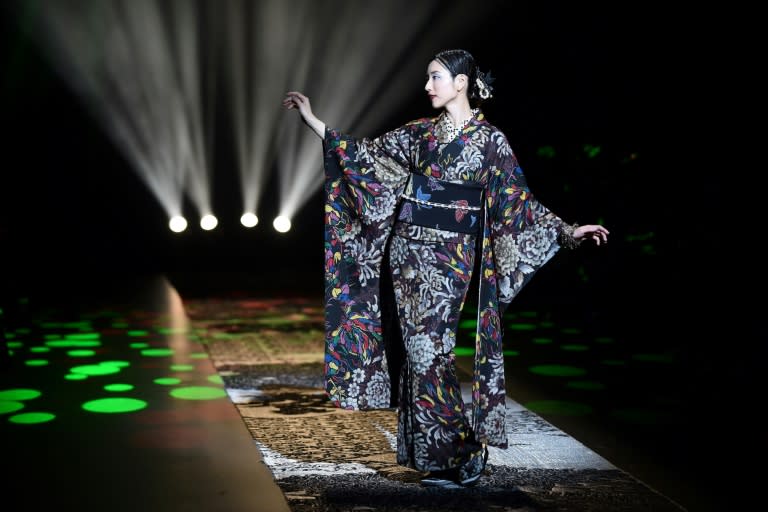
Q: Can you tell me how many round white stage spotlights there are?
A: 4